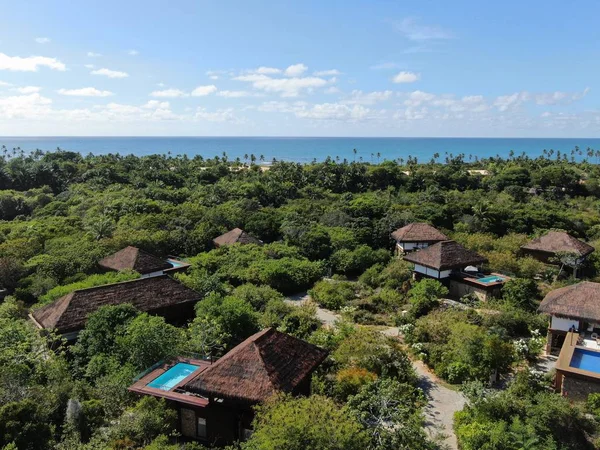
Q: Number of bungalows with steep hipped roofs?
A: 8